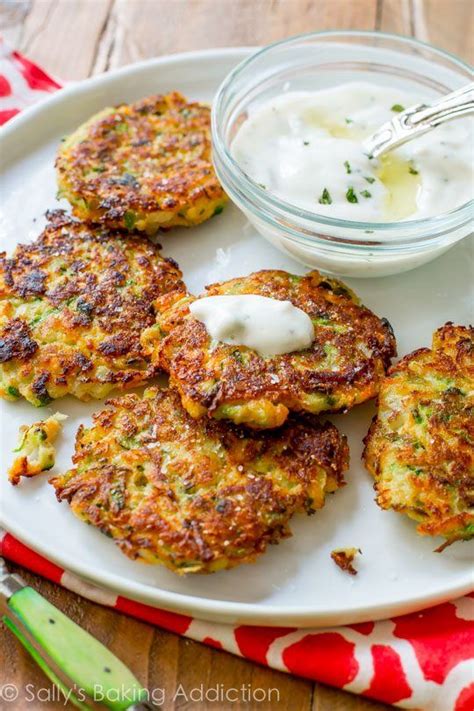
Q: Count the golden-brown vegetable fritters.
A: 5